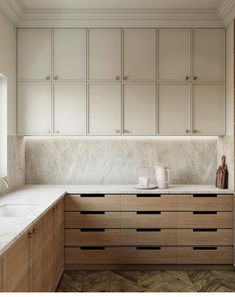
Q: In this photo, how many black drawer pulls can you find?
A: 12